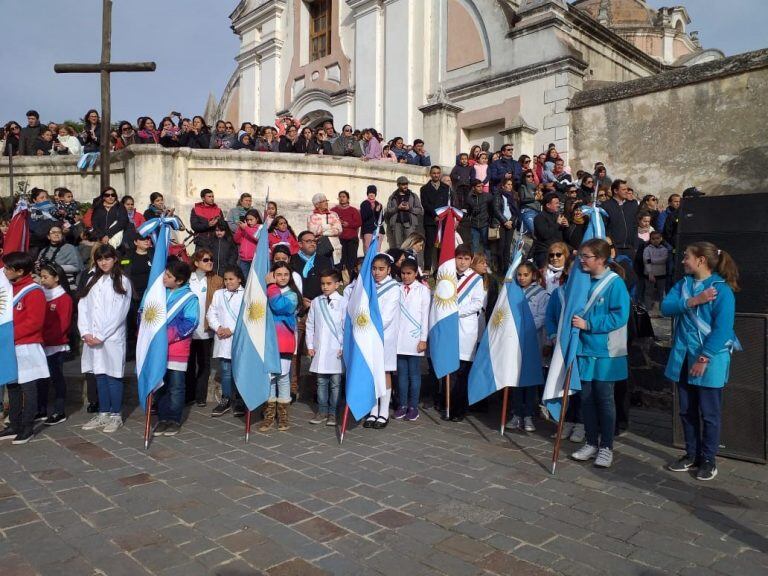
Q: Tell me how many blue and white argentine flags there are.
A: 6